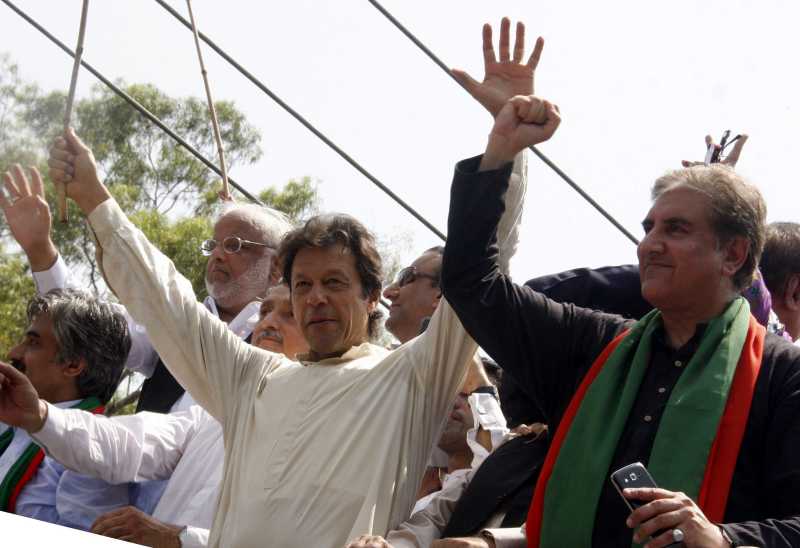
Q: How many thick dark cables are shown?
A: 3